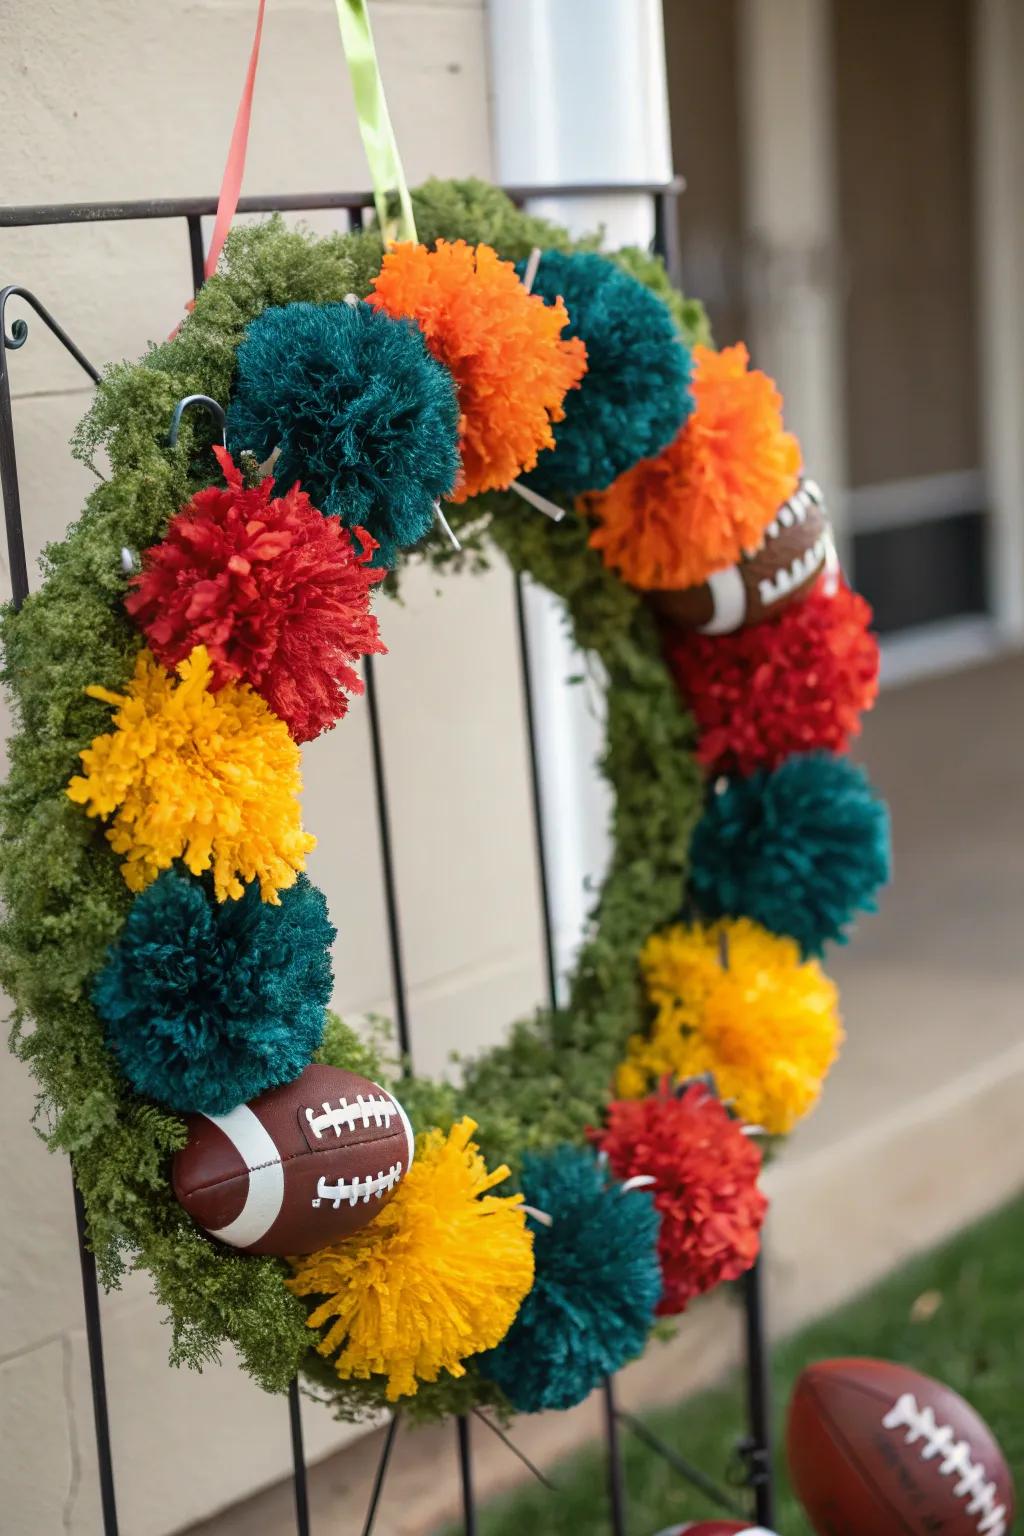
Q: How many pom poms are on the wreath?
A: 13